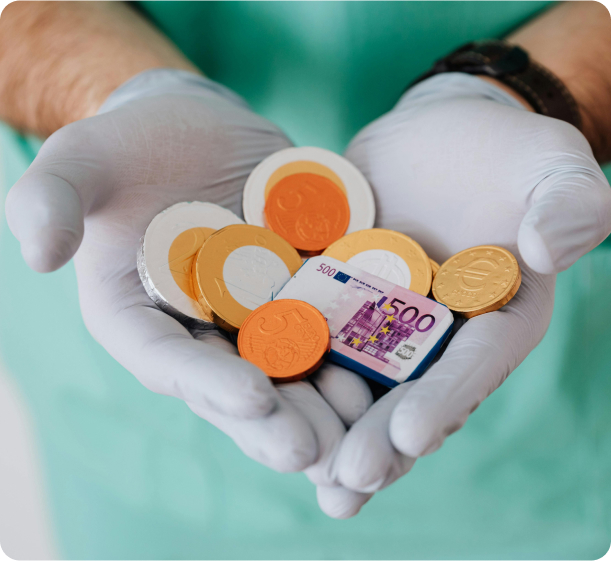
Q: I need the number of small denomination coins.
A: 2